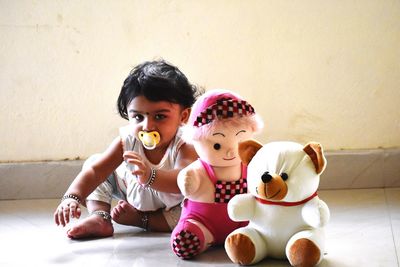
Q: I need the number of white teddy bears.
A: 1